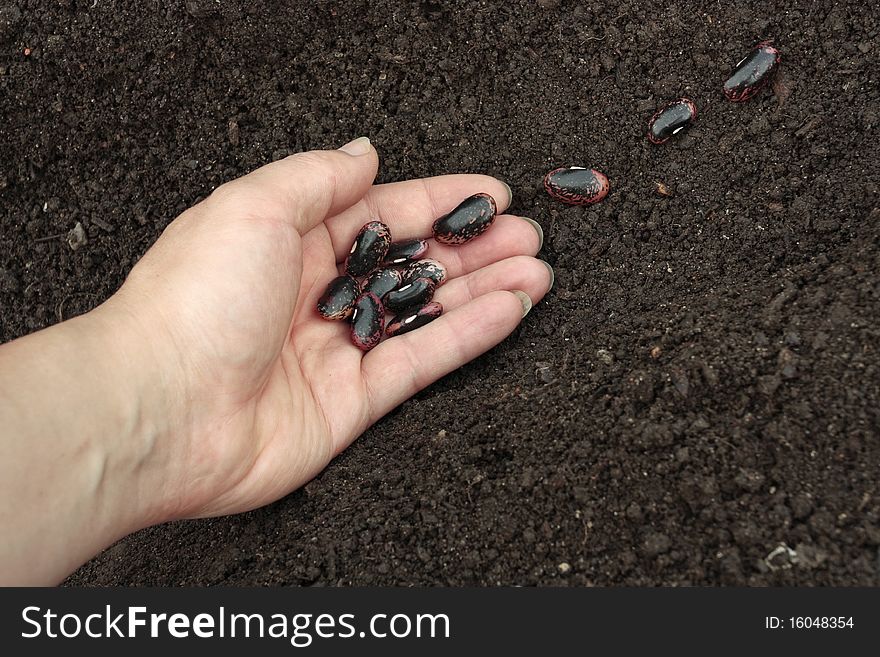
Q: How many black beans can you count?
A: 12